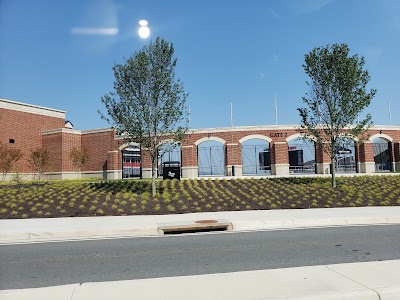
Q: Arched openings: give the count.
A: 7